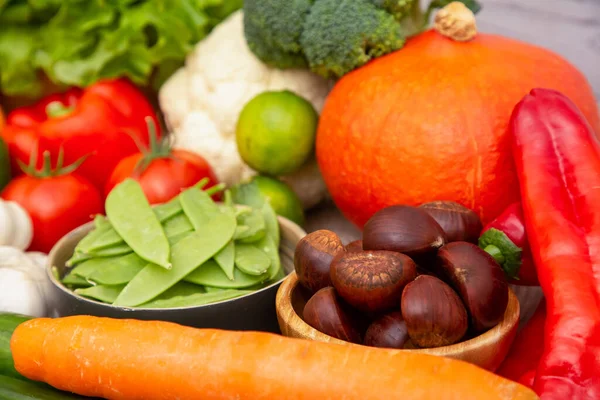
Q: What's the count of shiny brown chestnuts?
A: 9